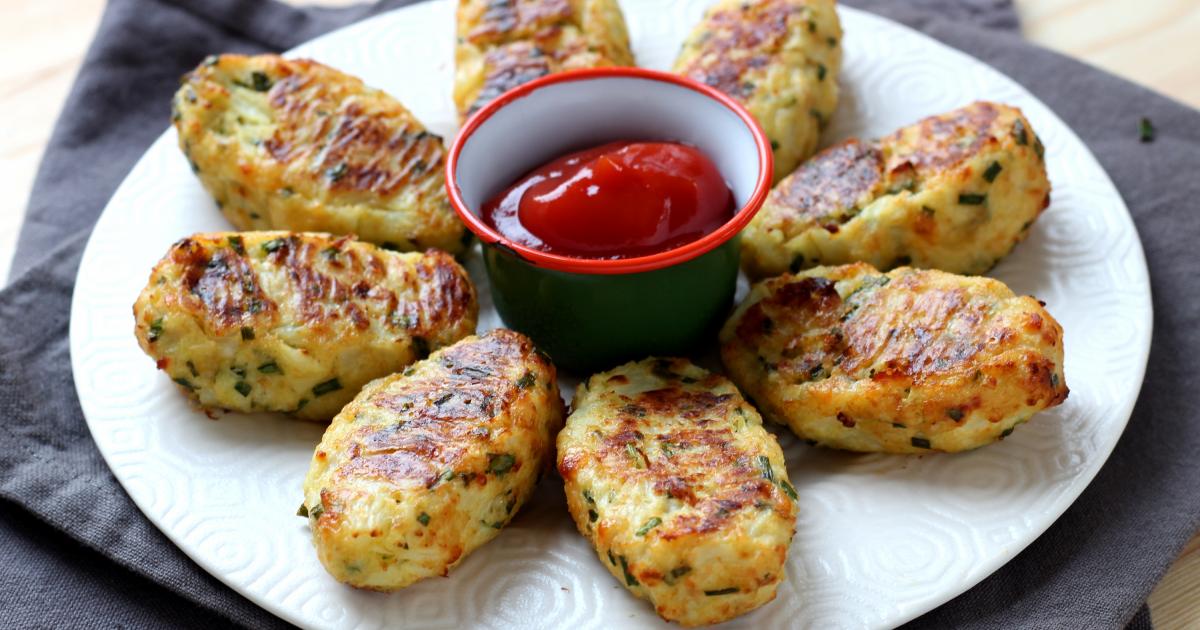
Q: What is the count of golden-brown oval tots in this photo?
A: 8